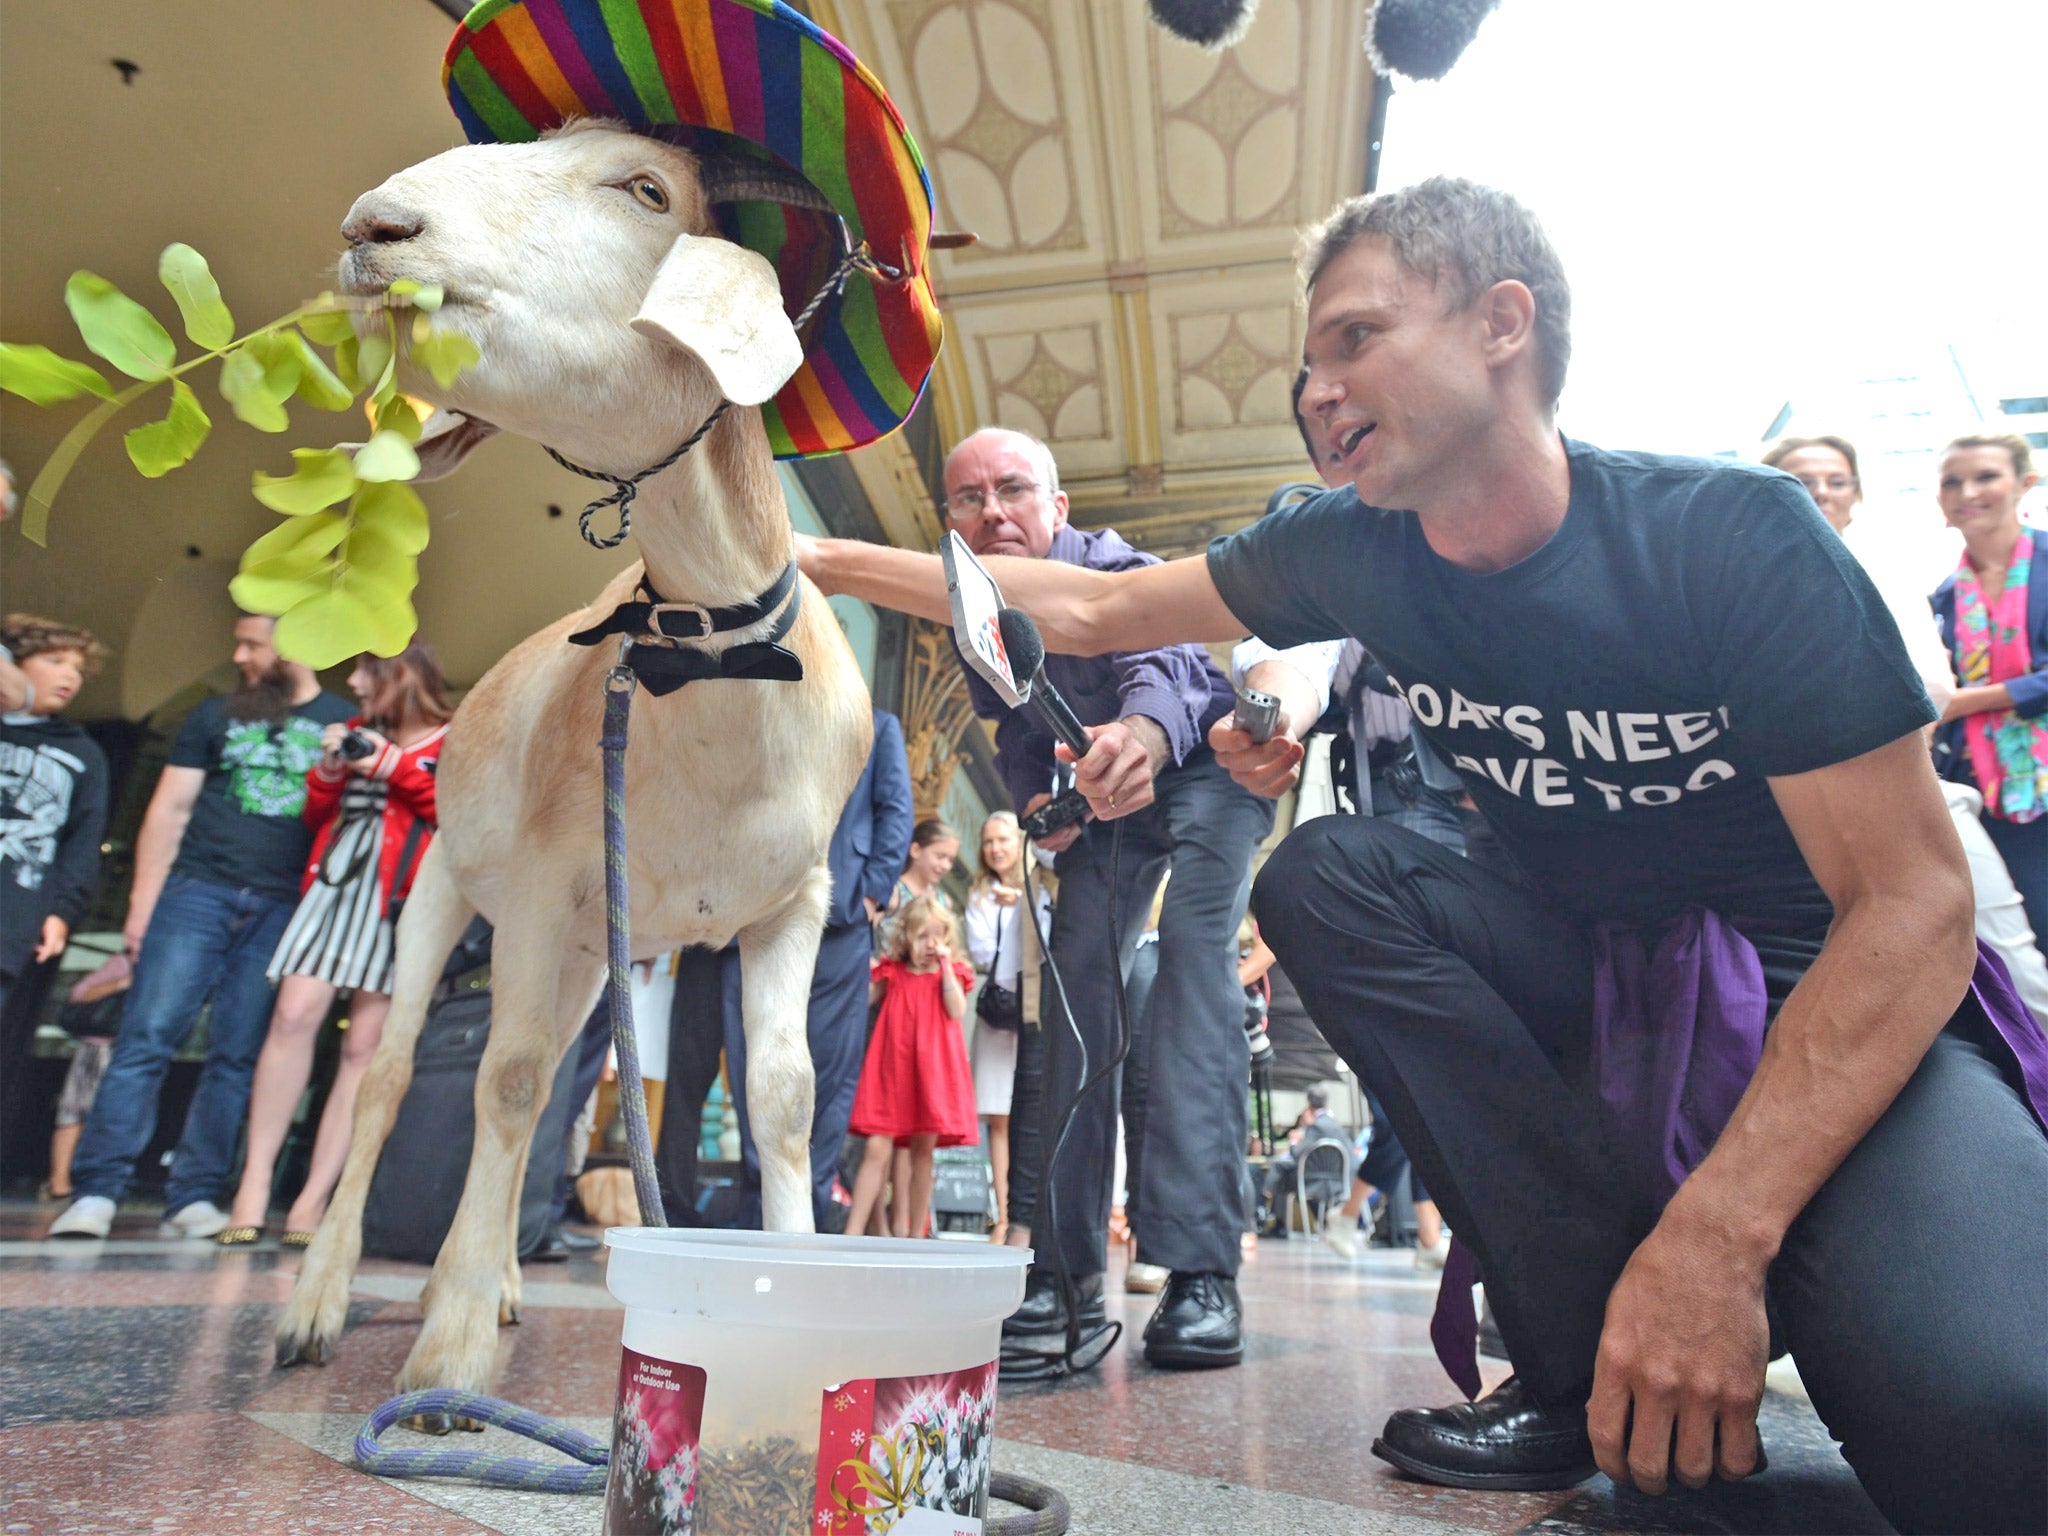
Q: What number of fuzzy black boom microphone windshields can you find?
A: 2